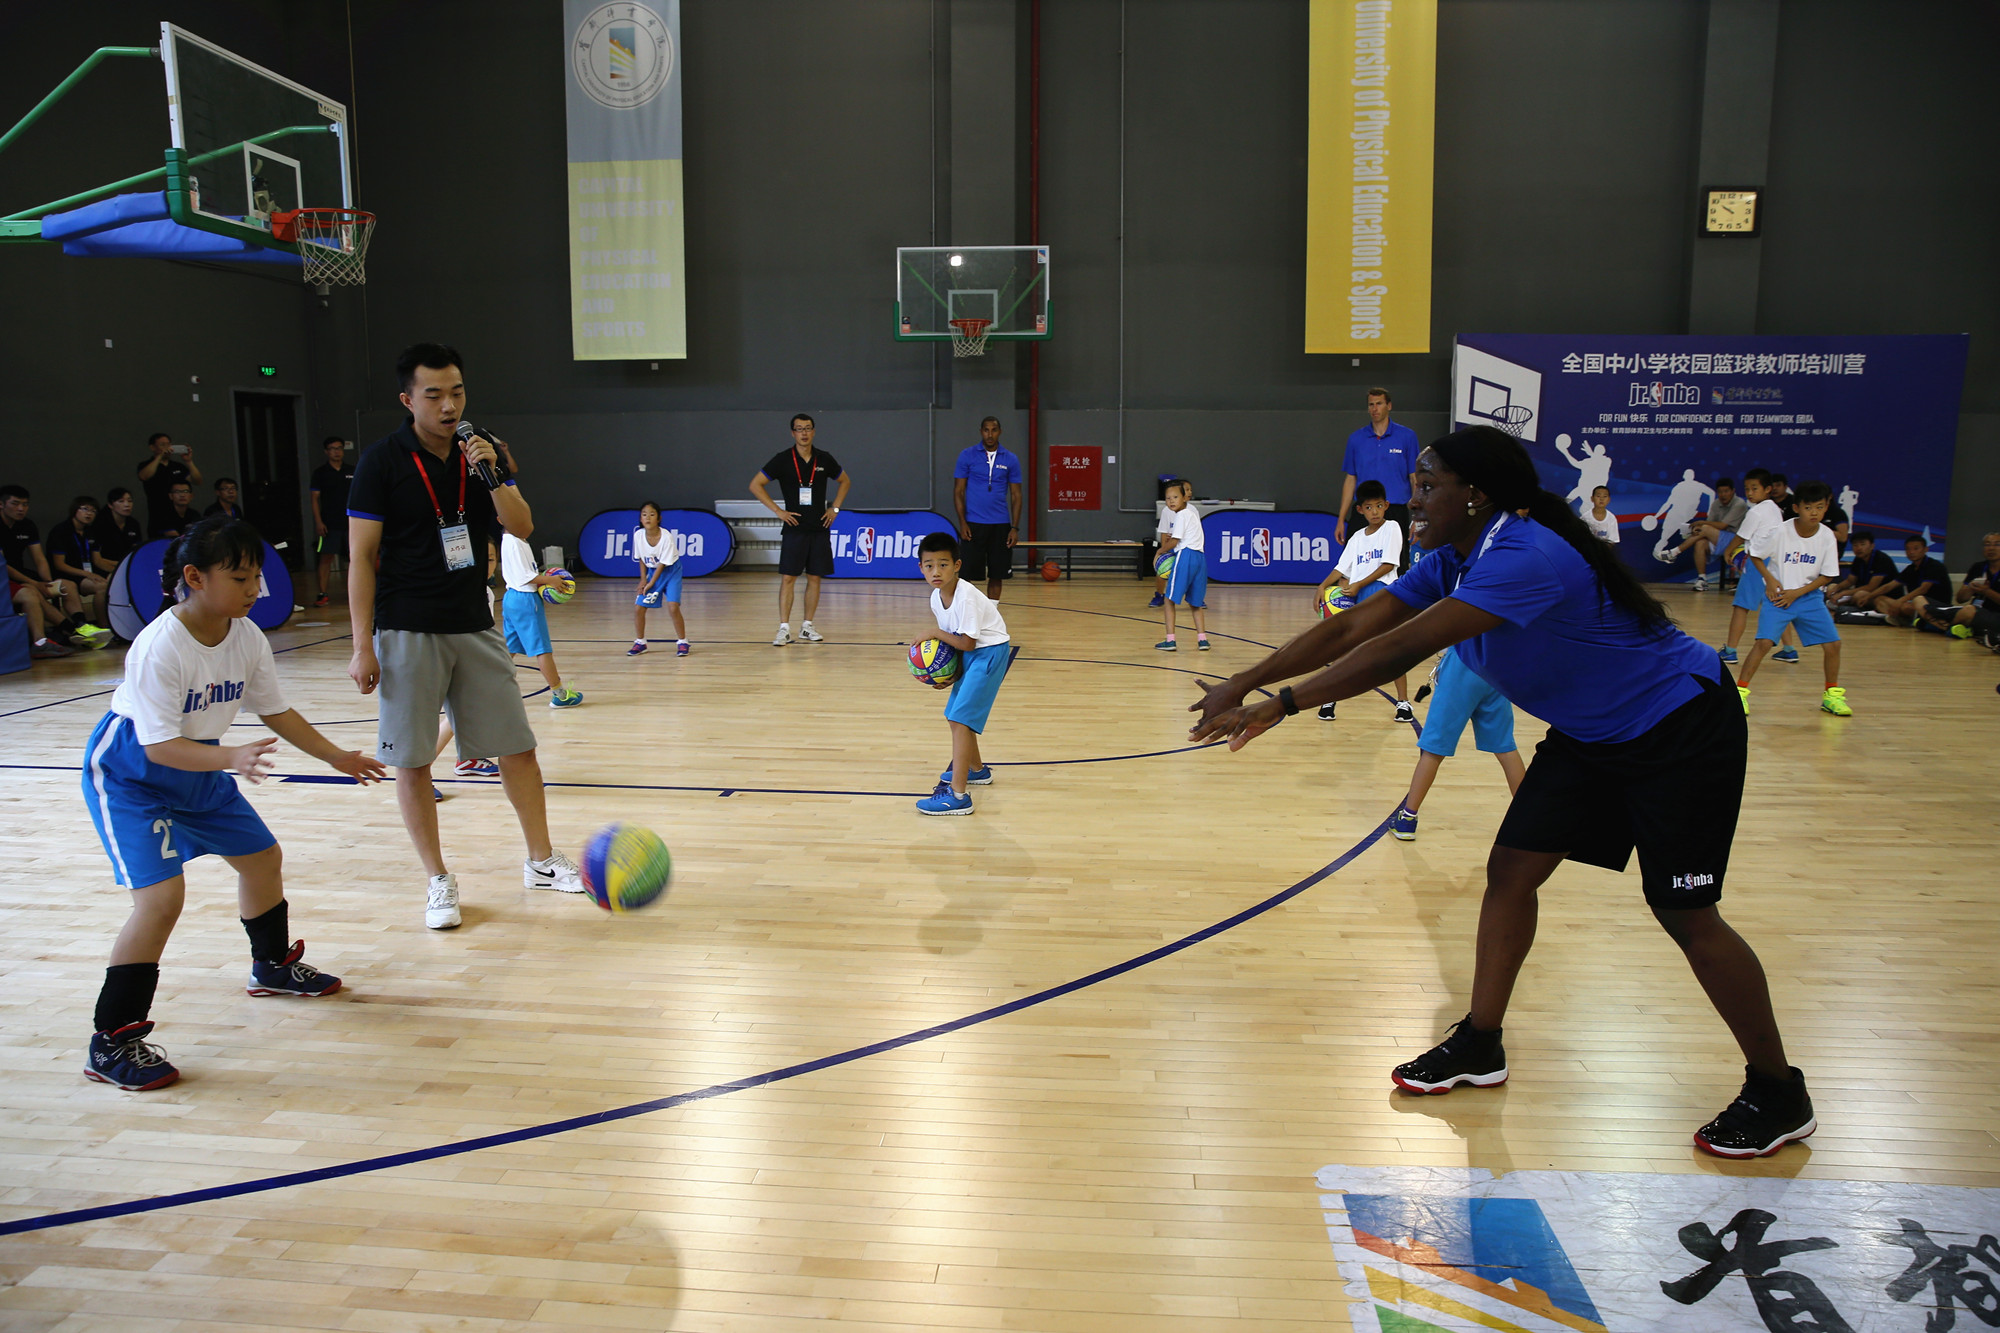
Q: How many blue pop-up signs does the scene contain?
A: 4